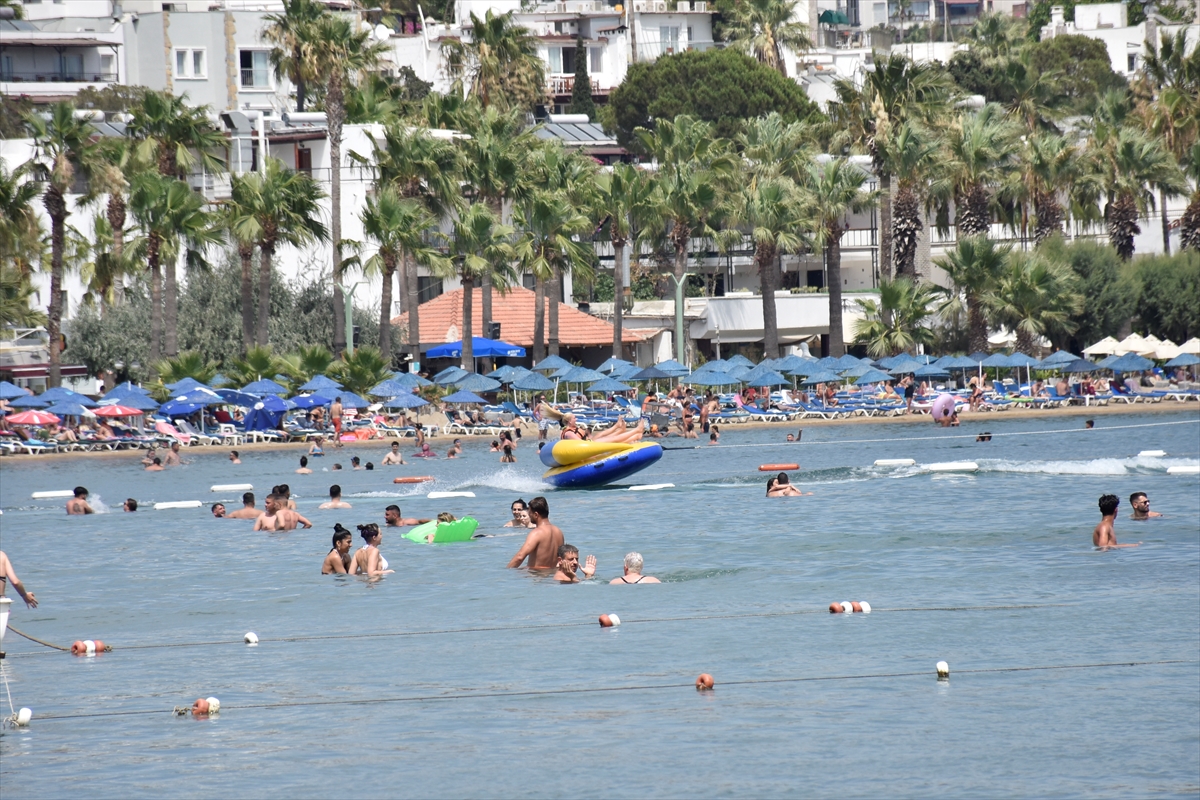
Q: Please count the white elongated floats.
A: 9